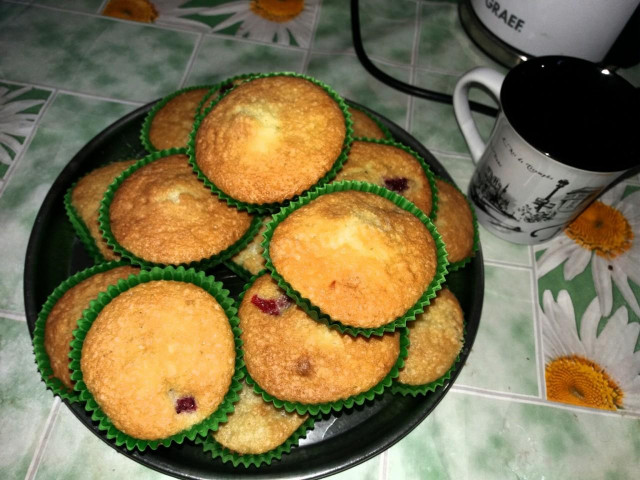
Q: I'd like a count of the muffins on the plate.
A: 15